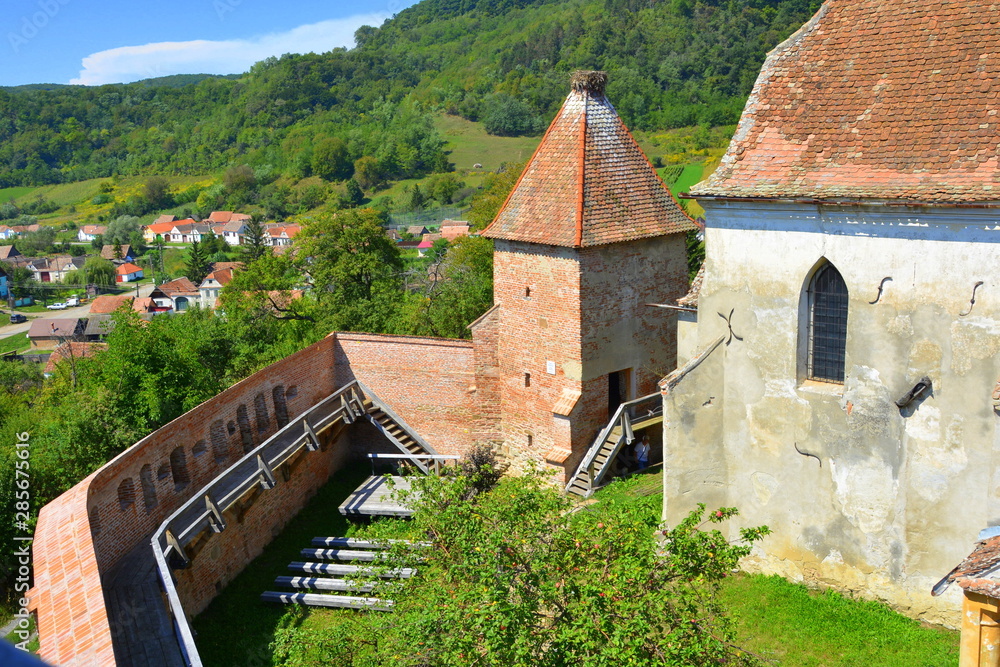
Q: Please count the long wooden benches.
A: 5